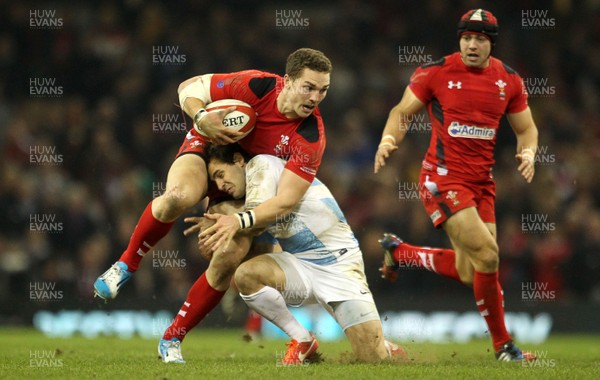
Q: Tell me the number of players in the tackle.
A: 2